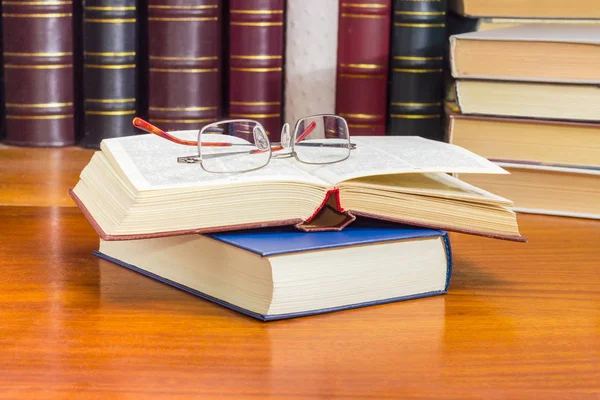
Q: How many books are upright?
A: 6